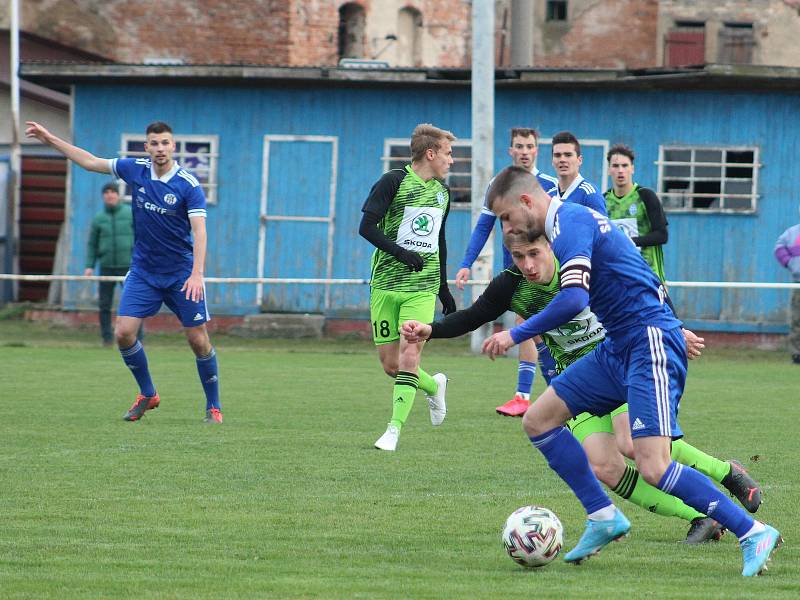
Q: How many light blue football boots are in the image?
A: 2